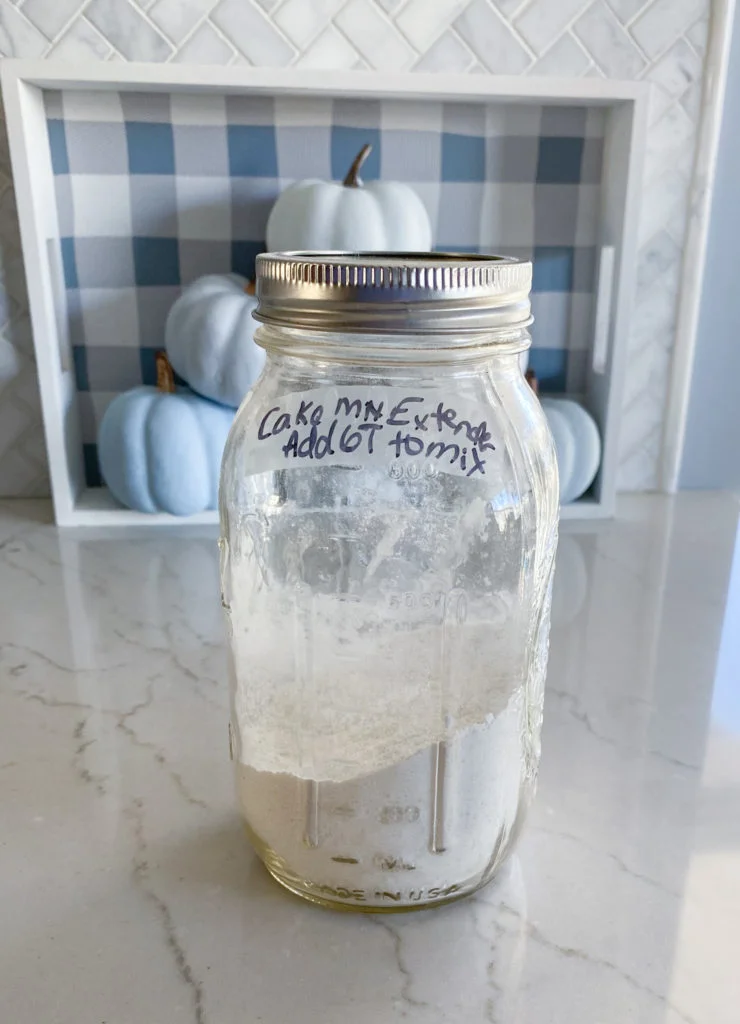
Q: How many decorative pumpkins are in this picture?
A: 4